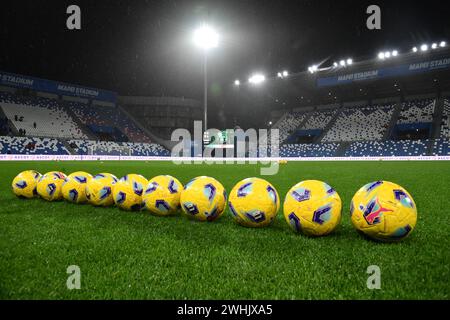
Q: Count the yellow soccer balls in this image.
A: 10